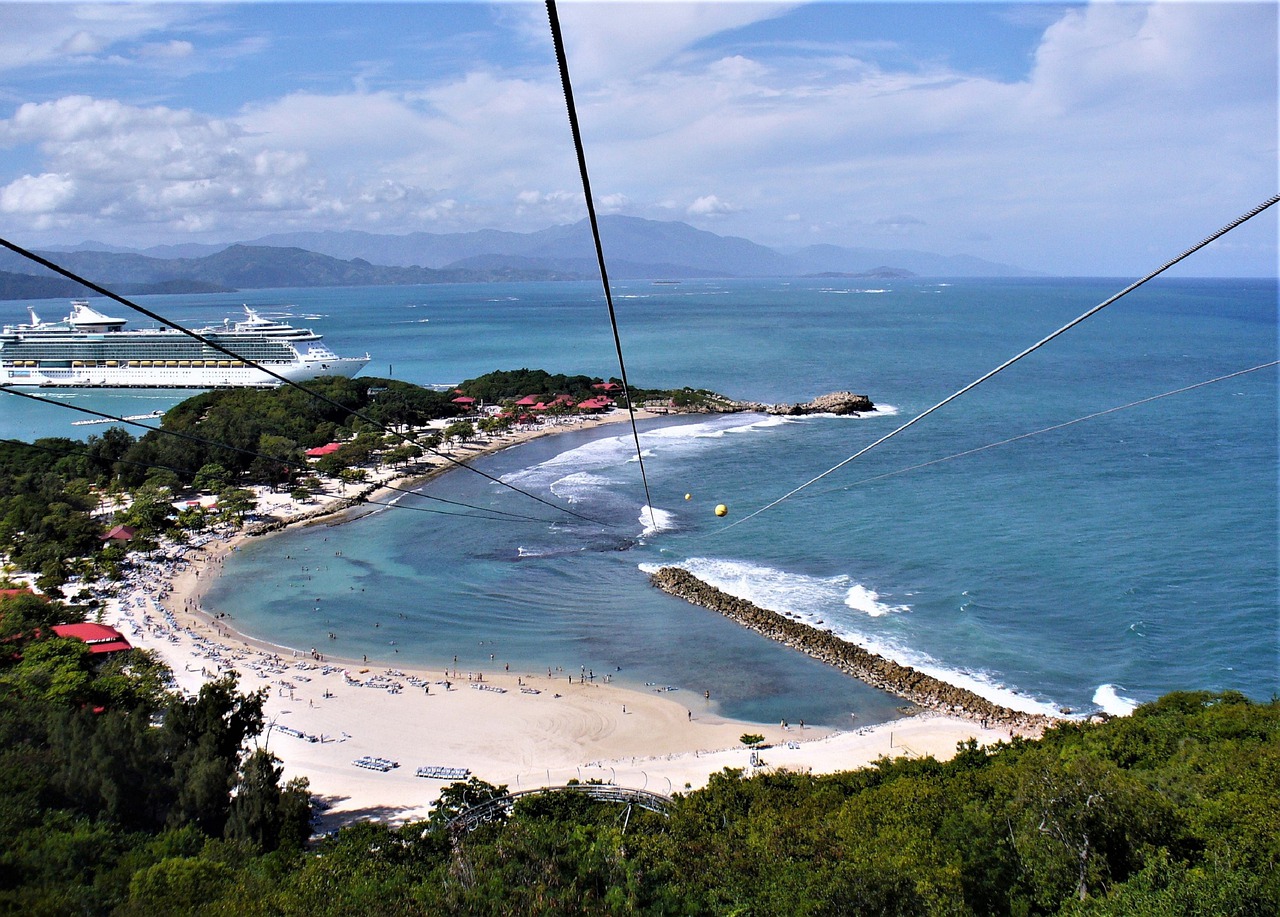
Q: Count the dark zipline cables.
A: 4